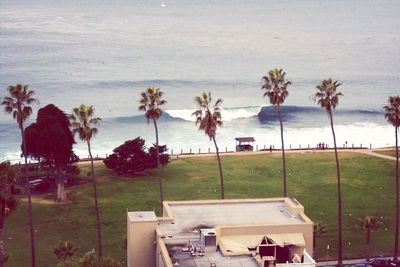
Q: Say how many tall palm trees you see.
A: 7